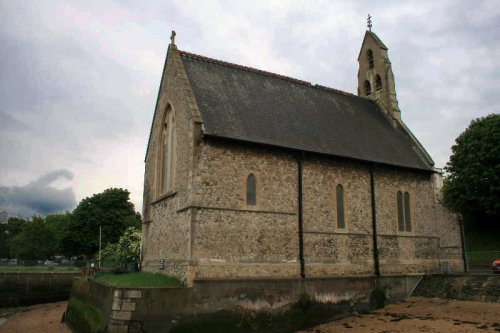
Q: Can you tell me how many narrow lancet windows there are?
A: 4